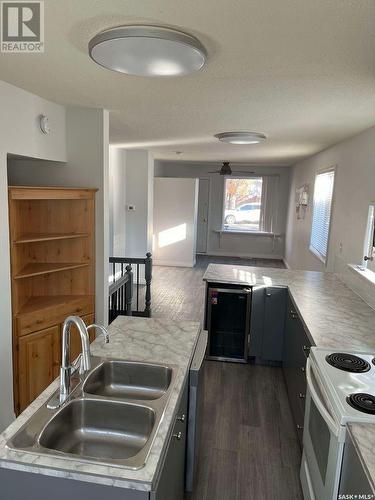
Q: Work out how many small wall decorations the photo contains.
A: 1